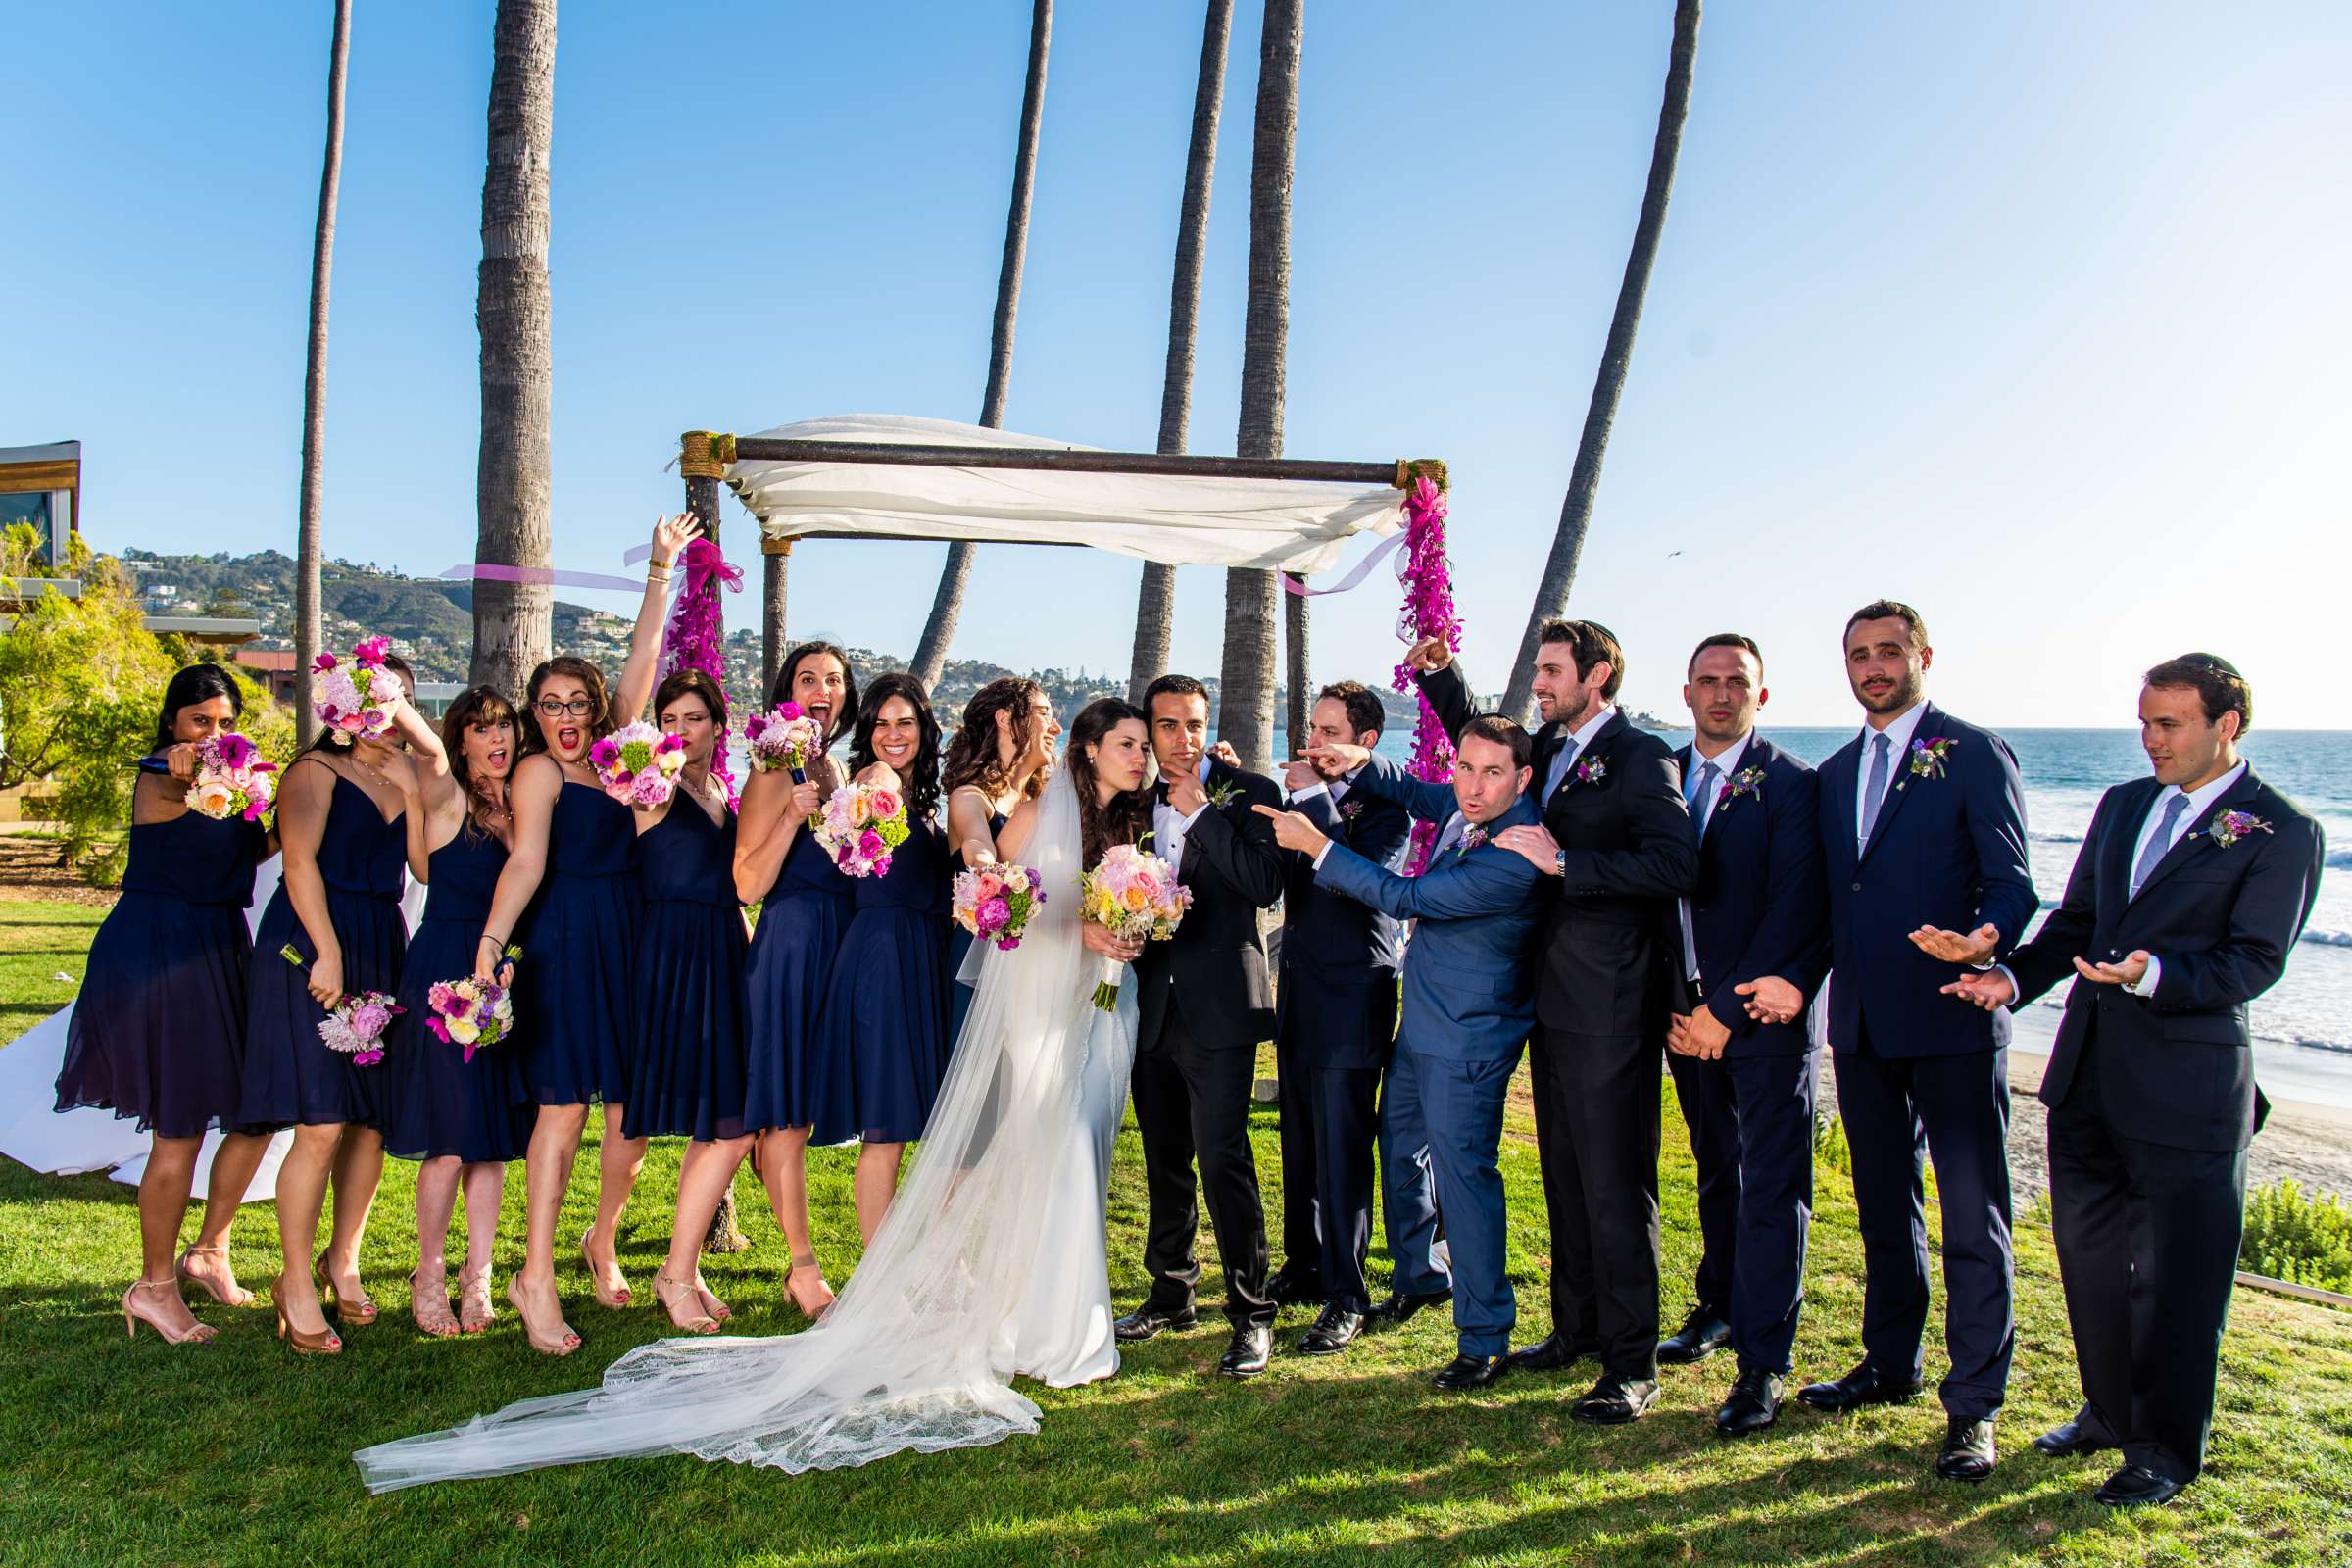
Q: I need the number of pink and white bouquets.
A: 9